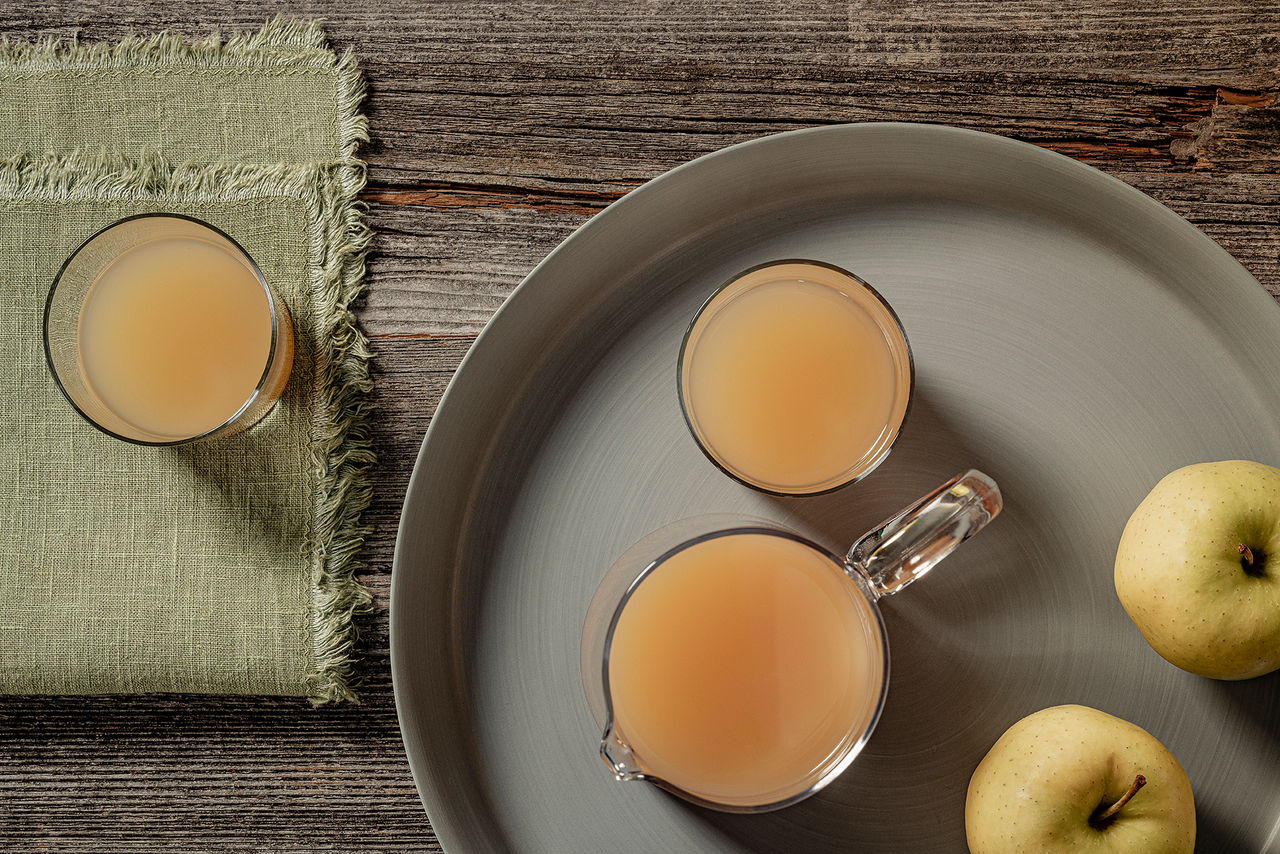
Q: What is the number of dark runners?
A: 0